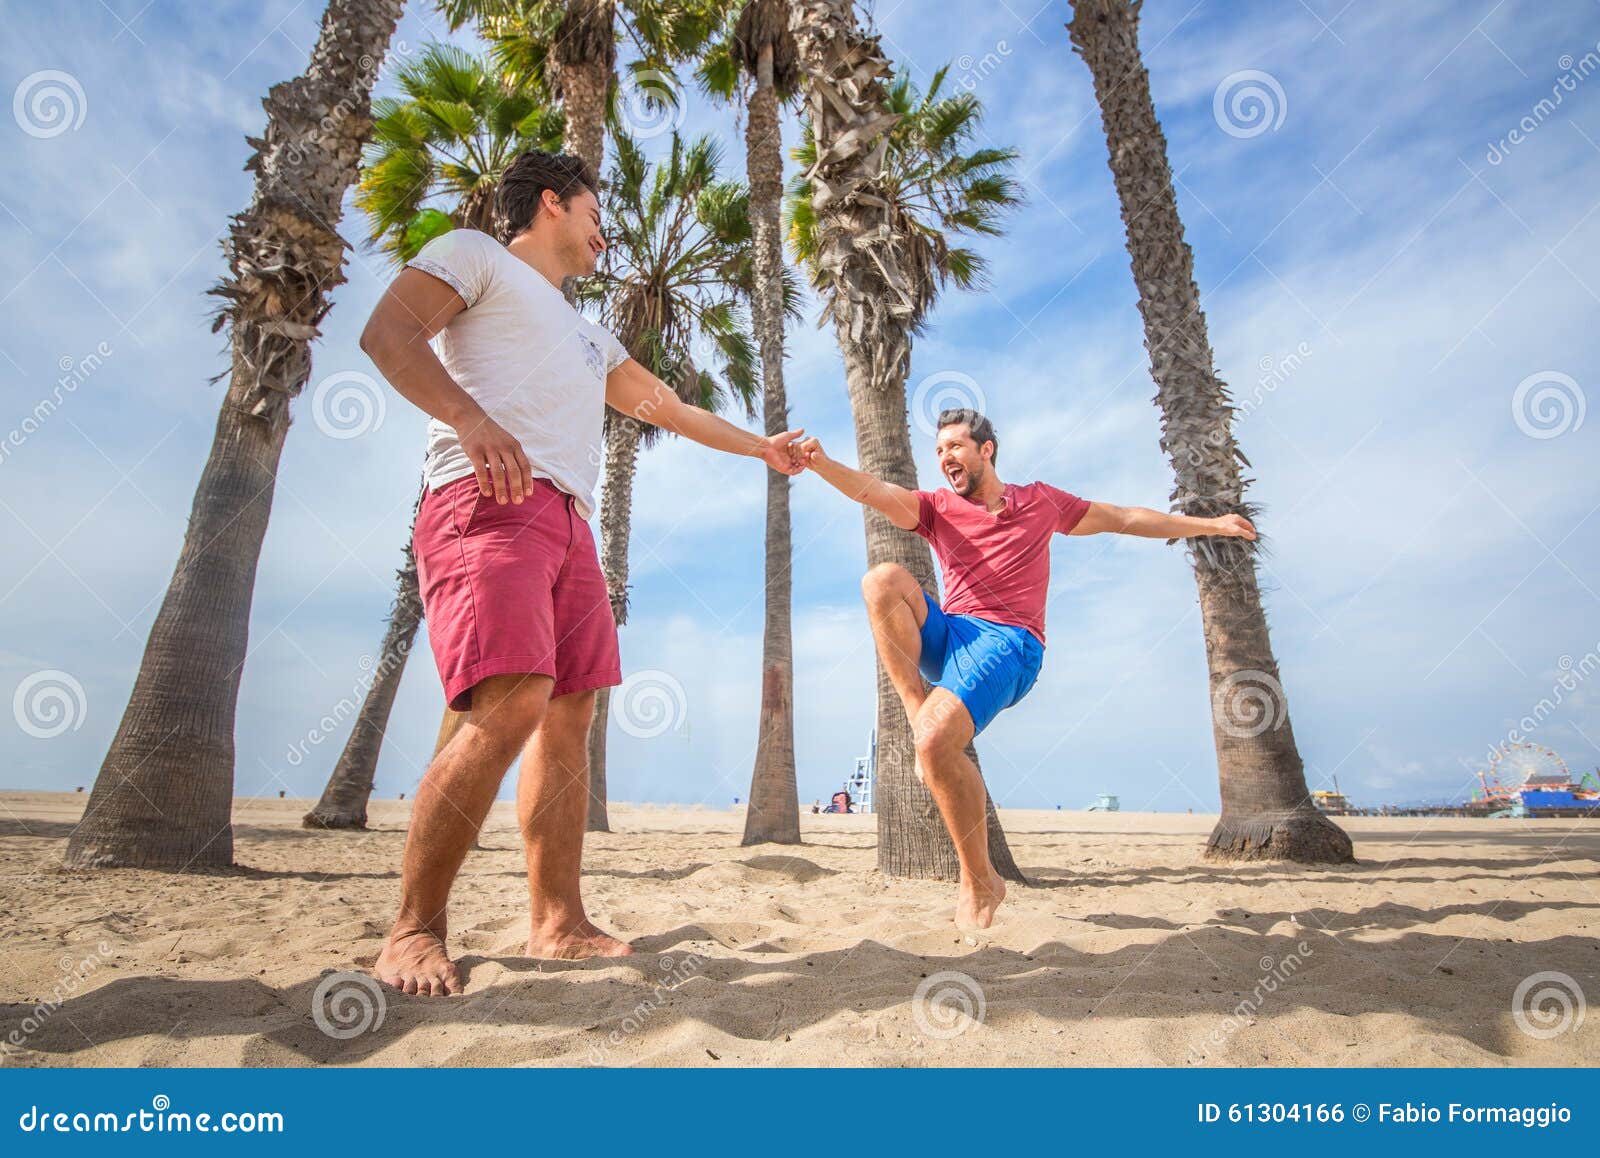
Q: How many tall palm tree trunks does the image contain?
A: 7